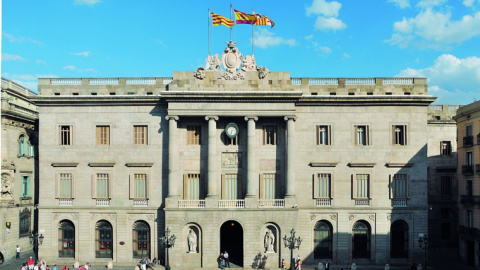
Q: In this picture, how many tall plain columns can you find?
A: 4